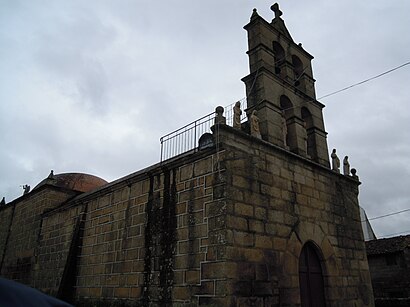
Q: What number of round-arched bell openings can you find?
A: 4